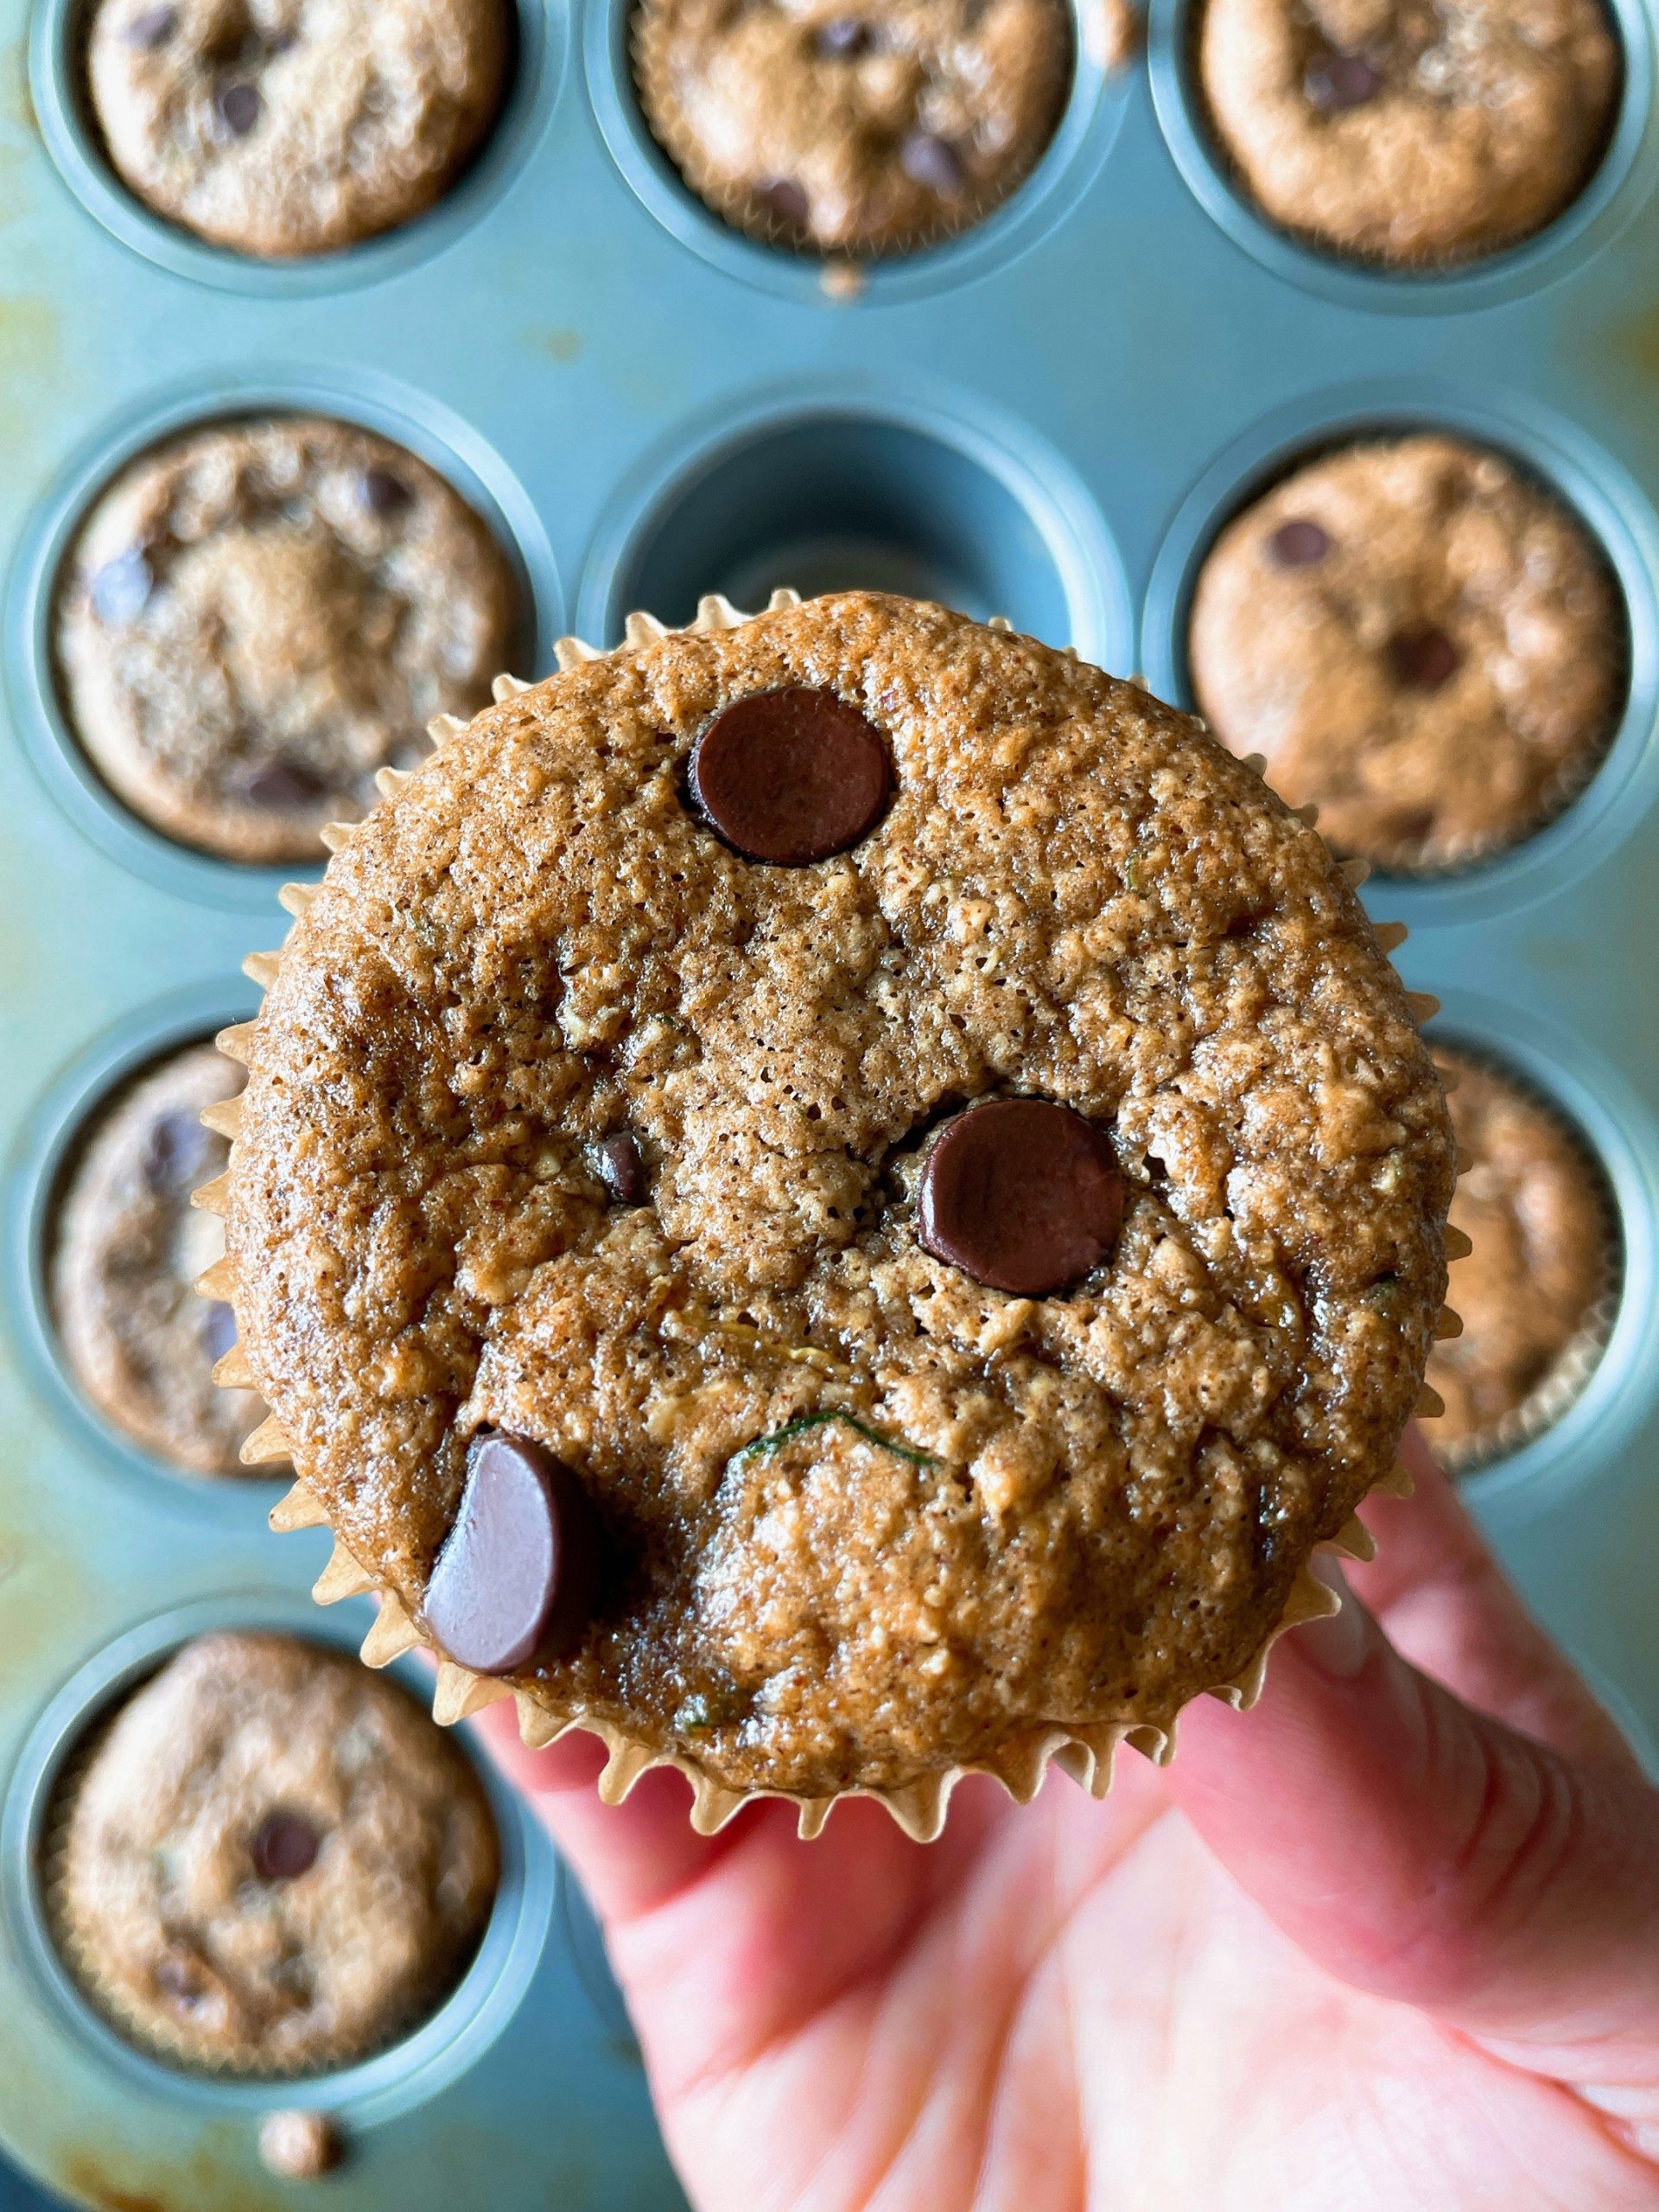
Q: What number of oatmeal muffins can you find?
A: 9